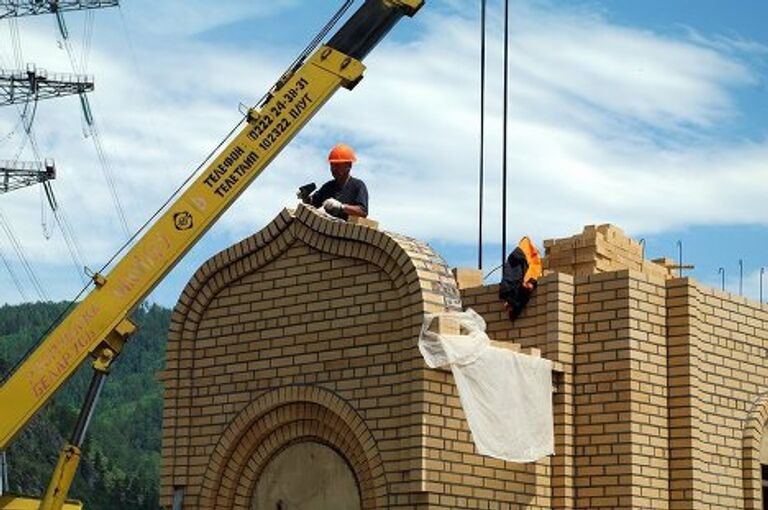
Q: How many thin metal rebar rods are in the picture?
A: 5